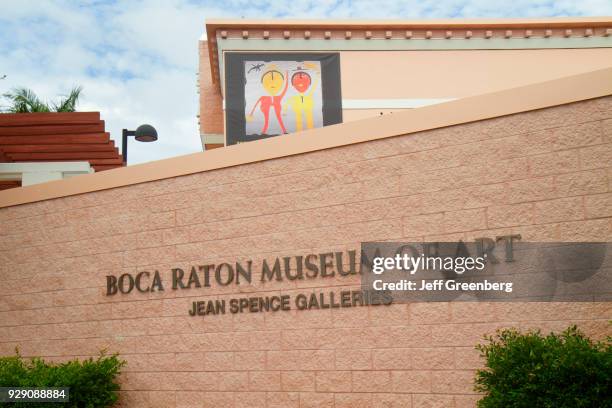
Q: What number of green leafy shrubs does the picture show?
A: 2